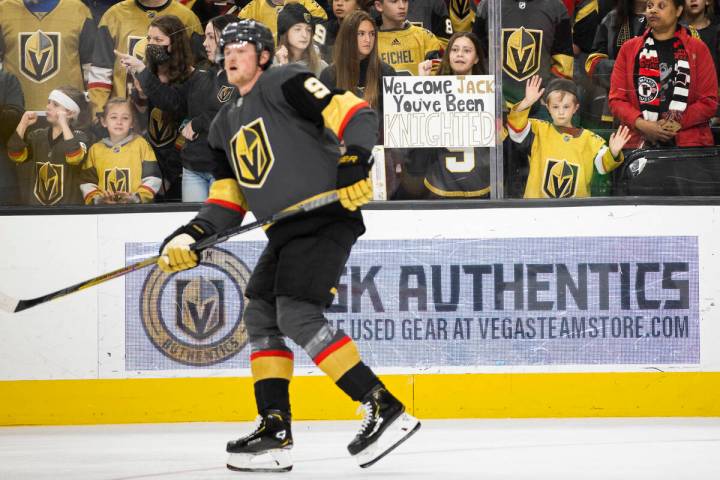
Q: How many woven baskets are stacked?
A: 0